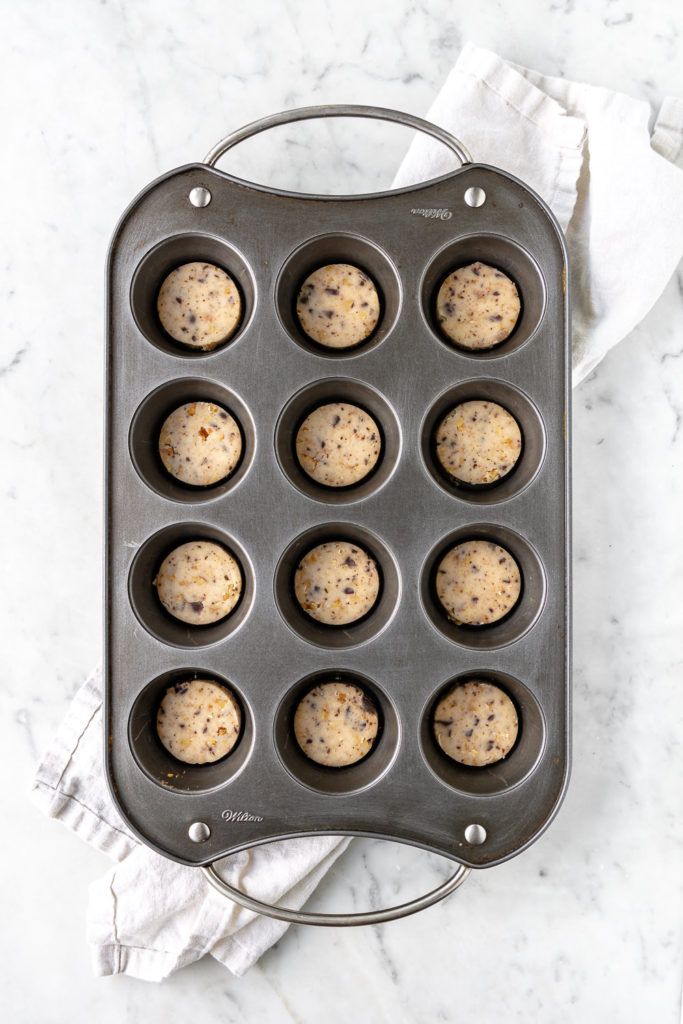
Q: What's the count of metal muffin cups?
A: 12